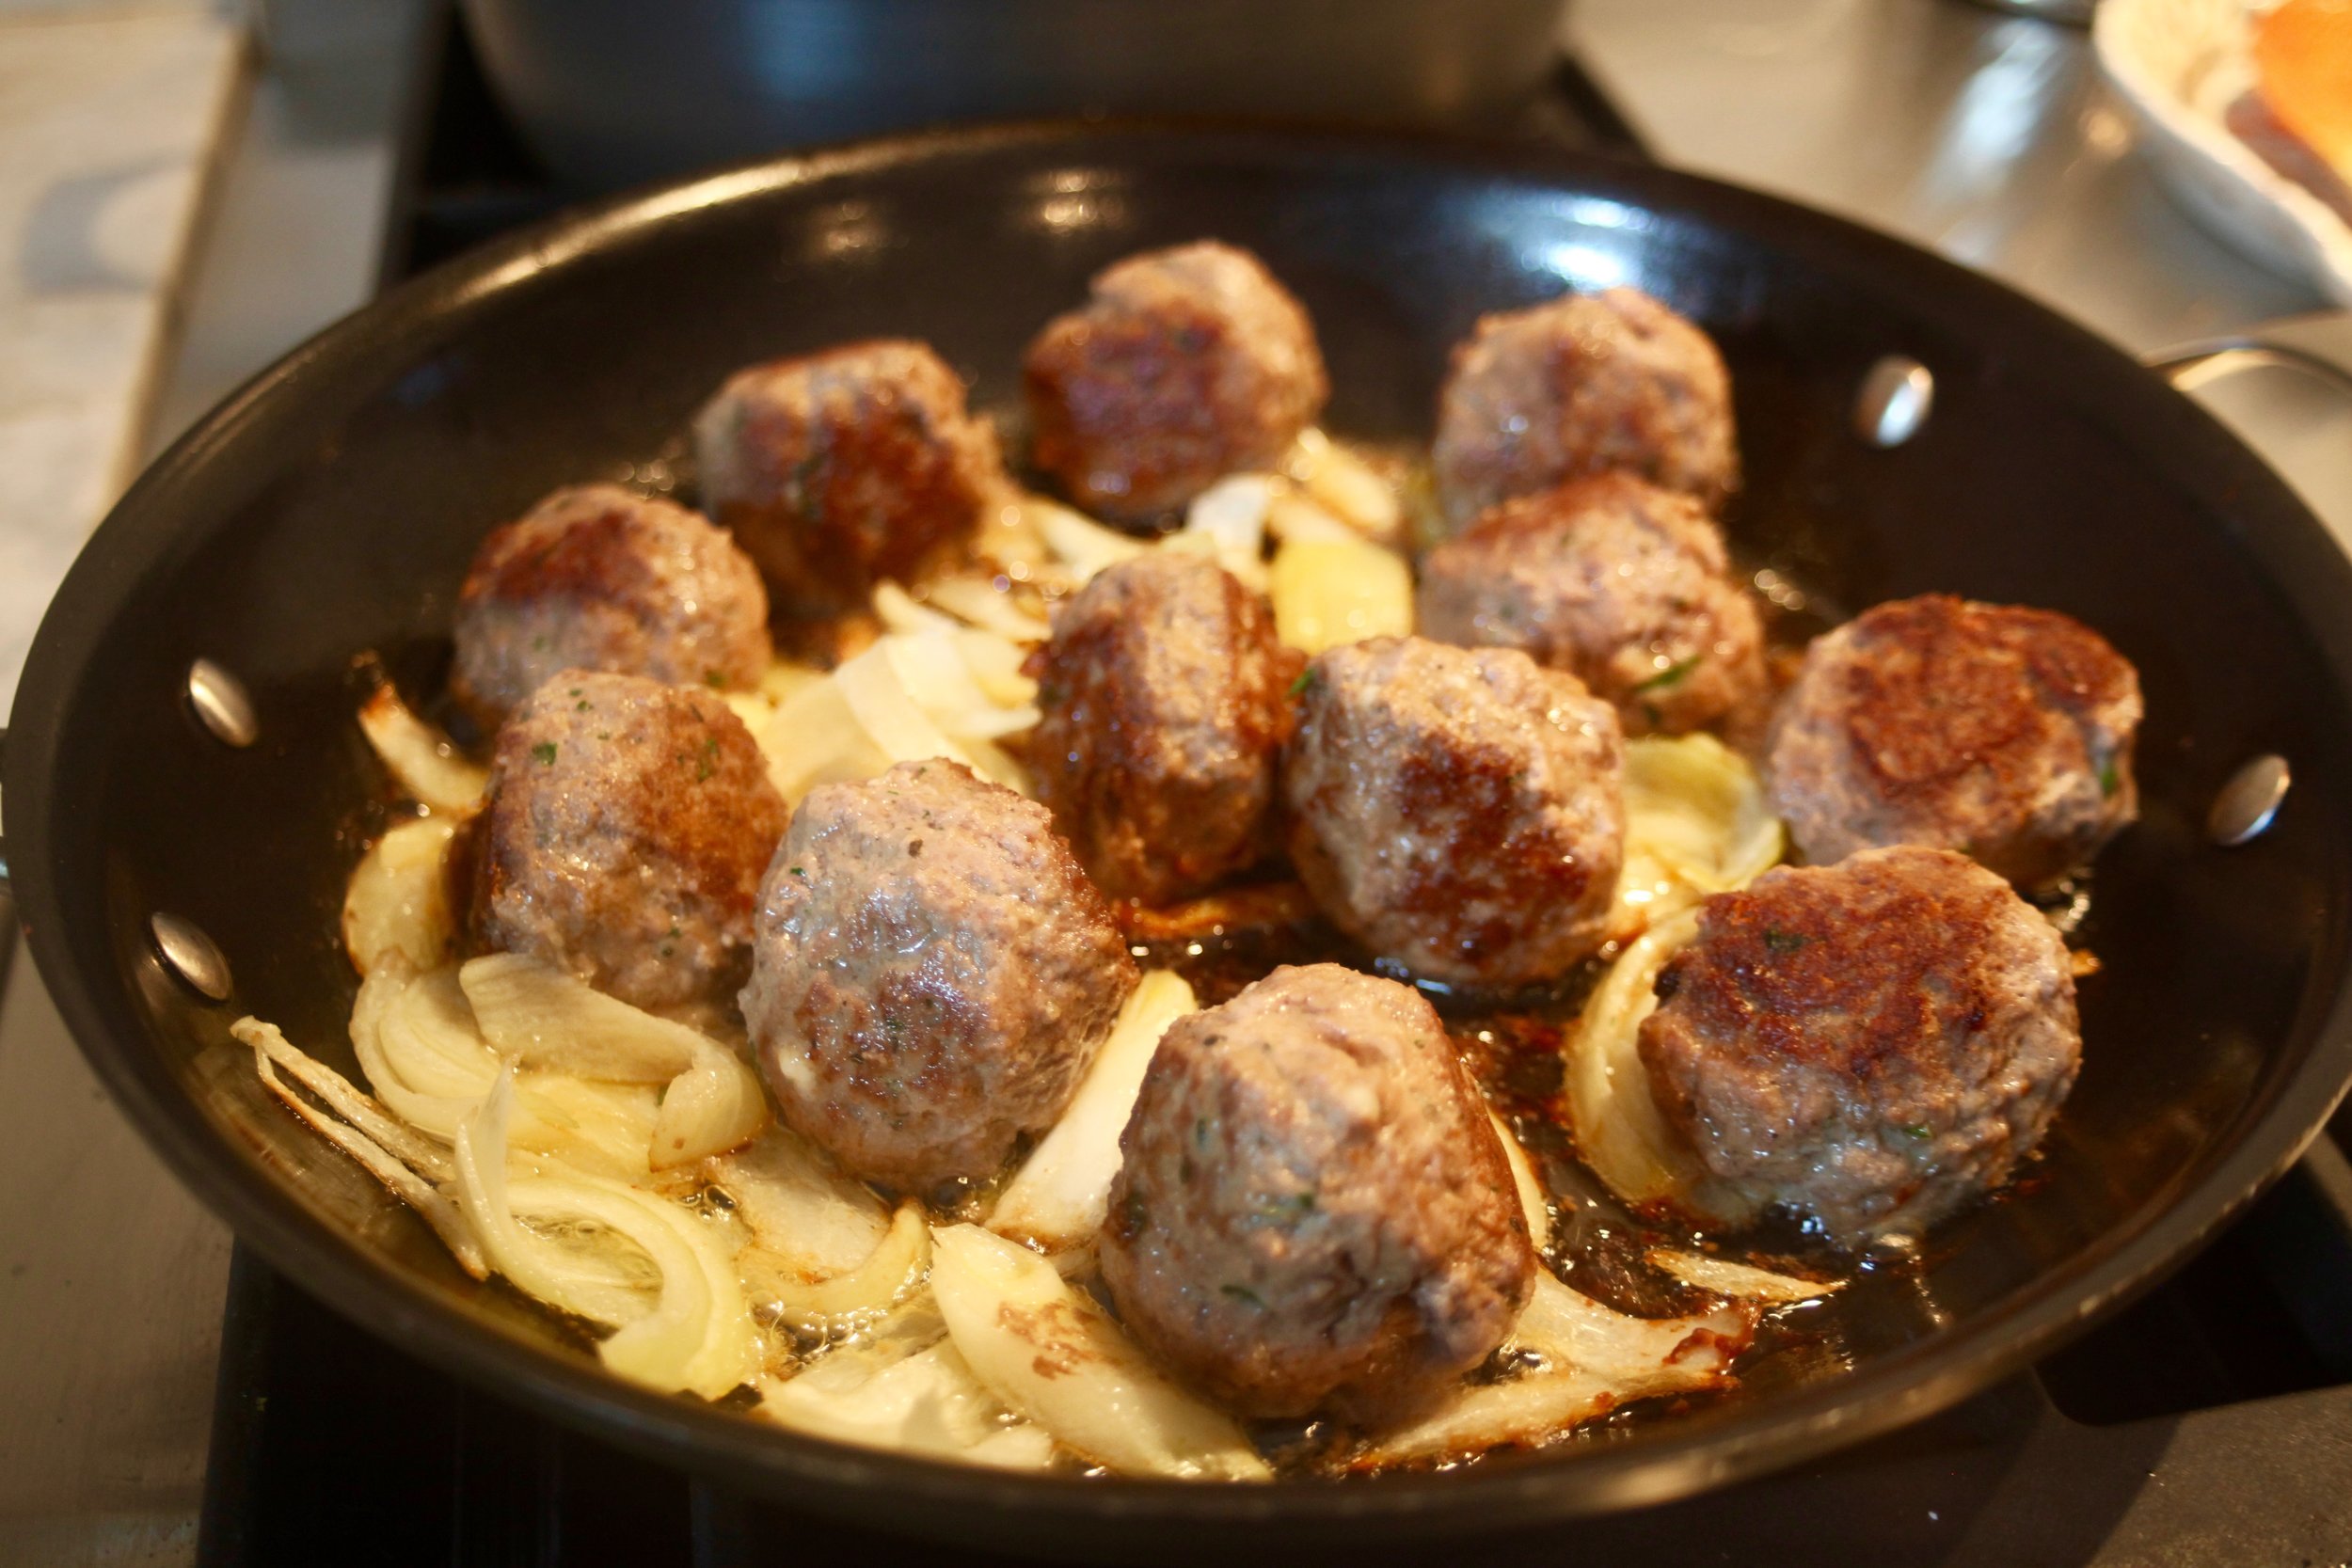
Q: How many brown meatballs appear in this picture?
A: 12